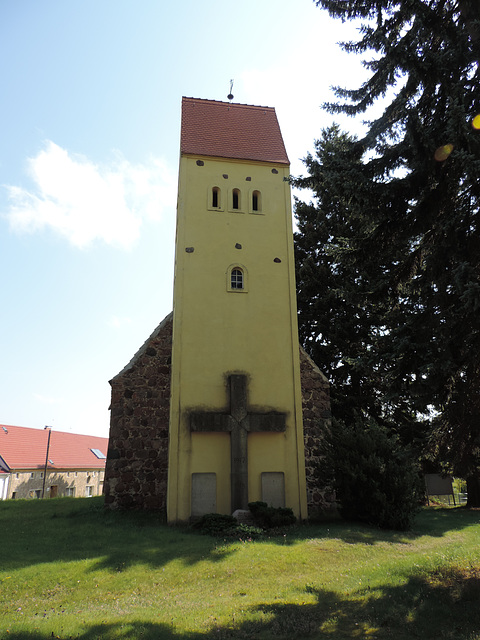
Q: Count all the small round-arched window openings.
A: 4